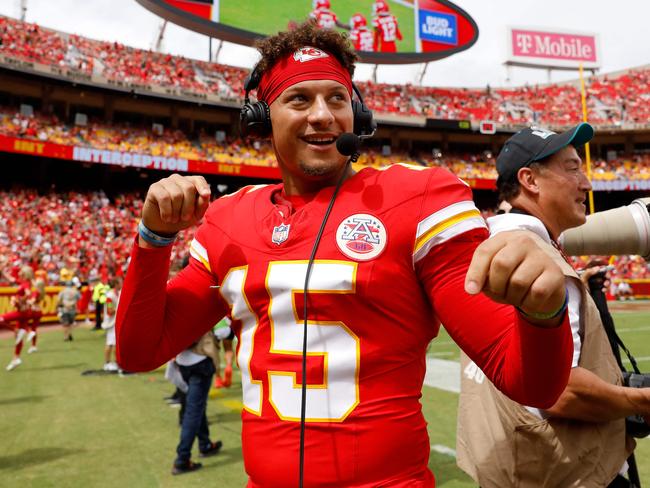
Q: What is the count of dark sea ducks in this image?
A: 0